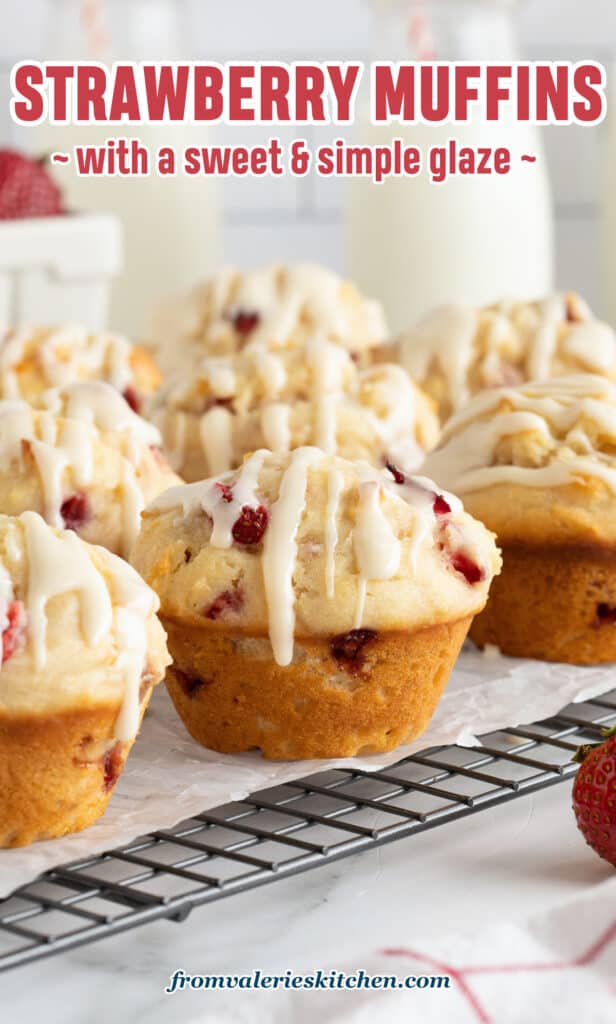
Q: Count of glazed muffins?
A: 8